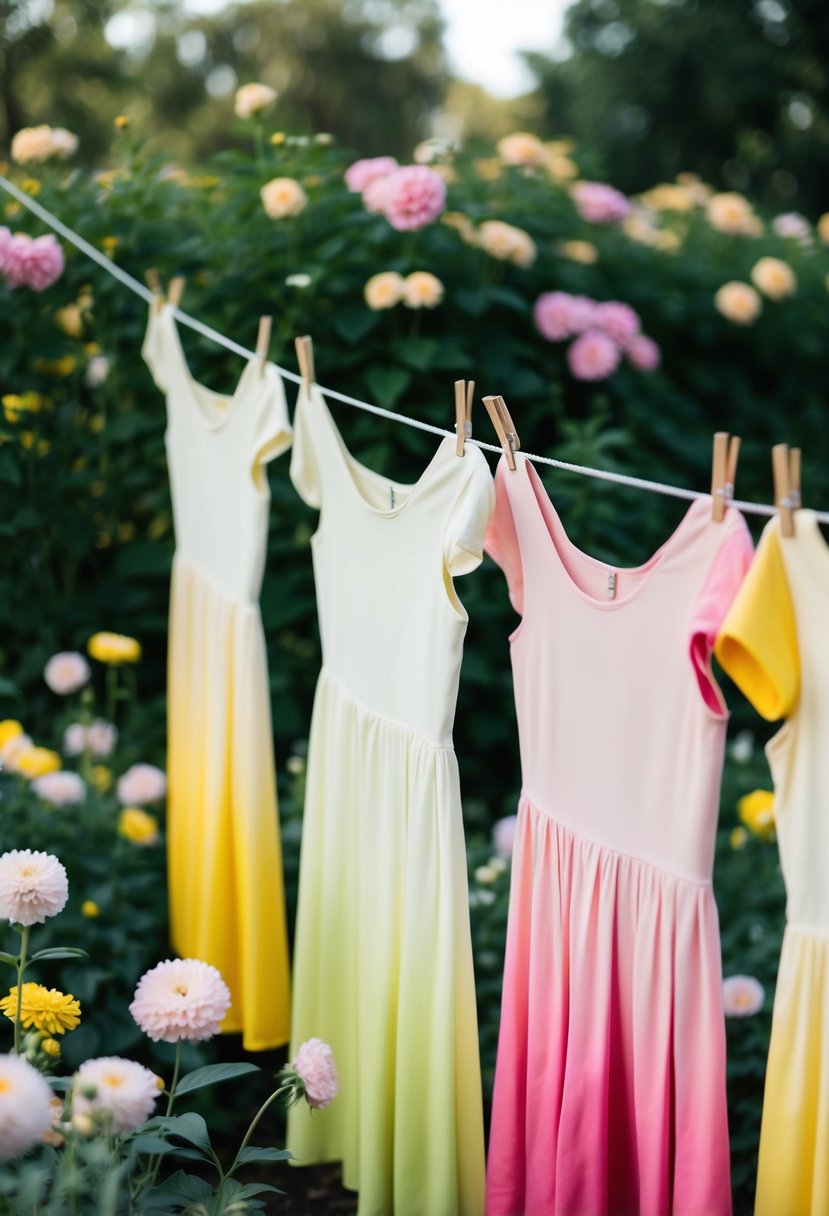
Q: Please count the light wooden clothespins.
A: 7